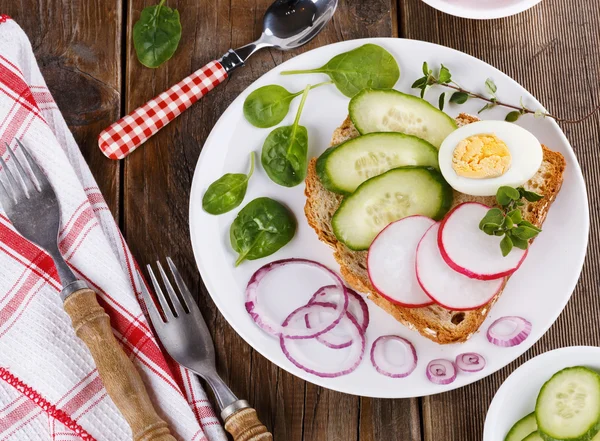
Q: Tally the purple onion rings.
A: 7